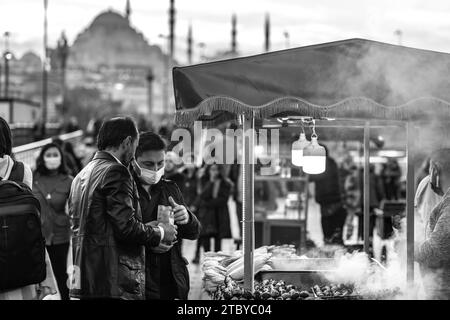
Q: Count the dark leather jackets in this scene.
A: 1